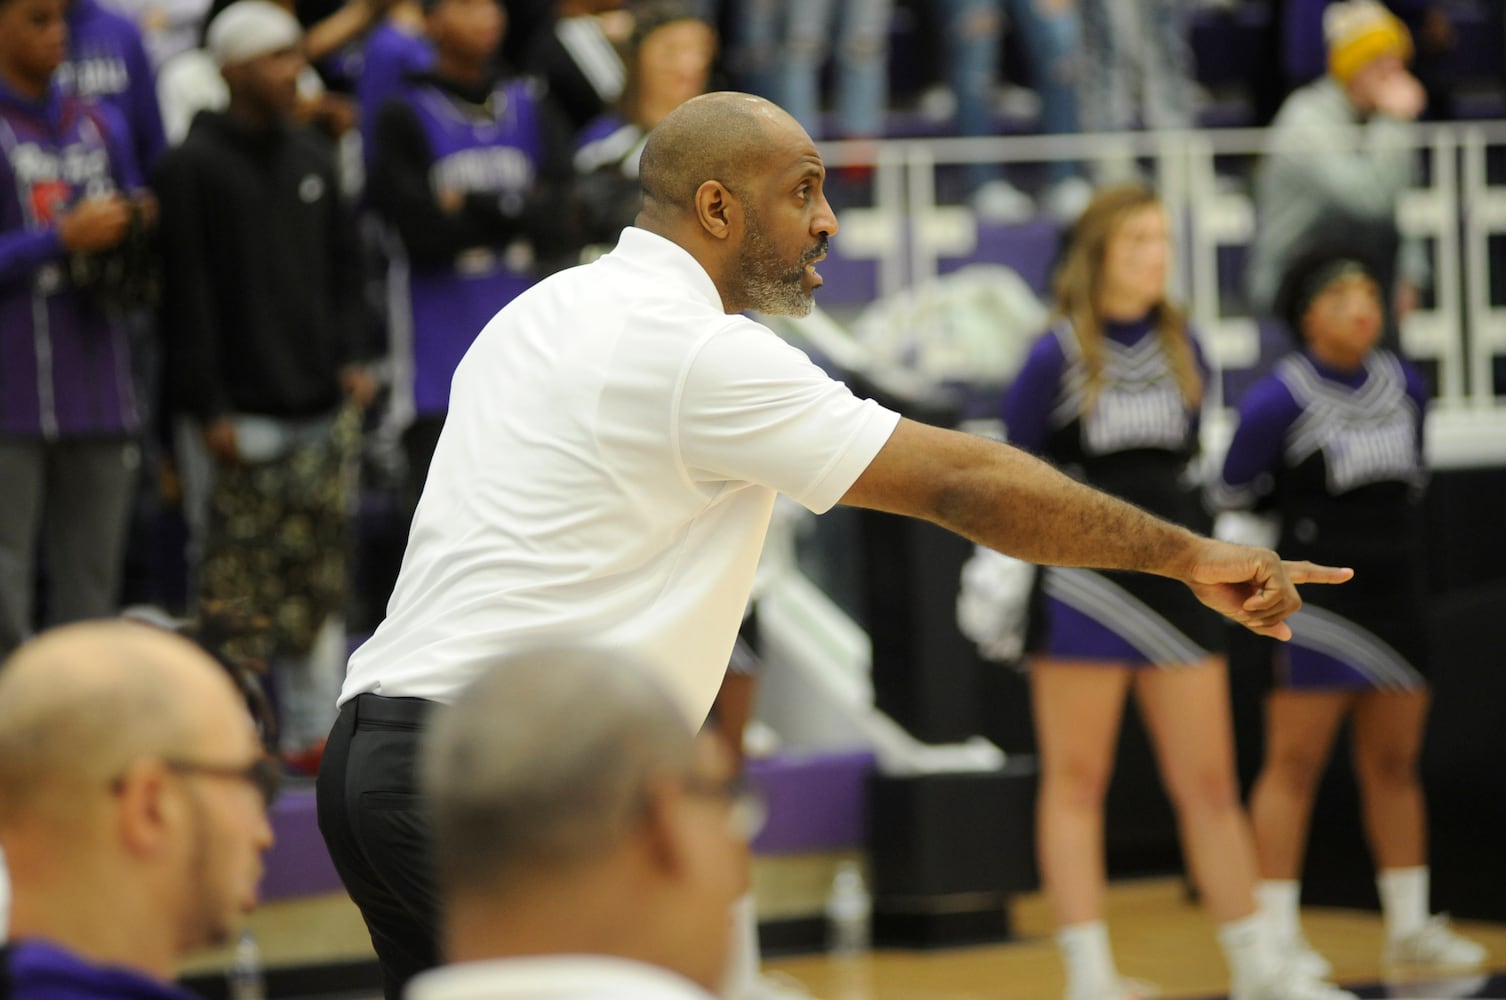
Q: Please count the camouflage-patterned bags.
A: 1